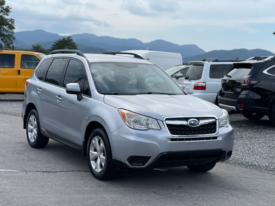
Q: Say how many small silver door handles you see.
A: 2